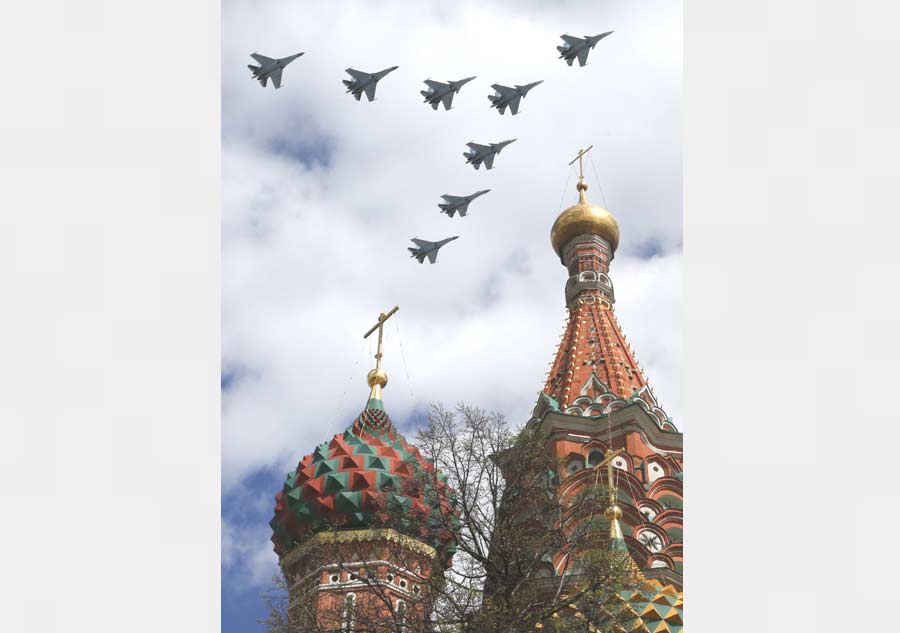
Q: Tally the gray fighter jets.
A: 8